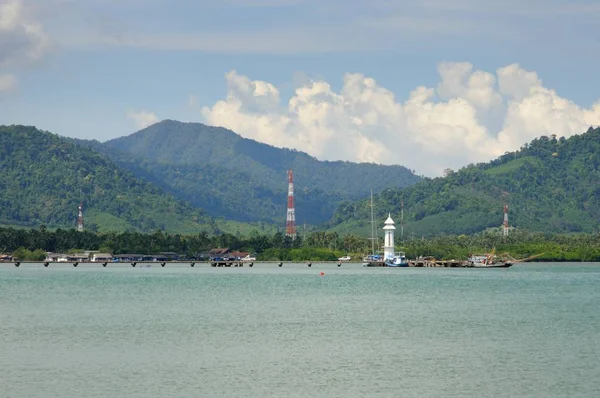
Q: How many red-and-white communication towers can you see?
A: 3